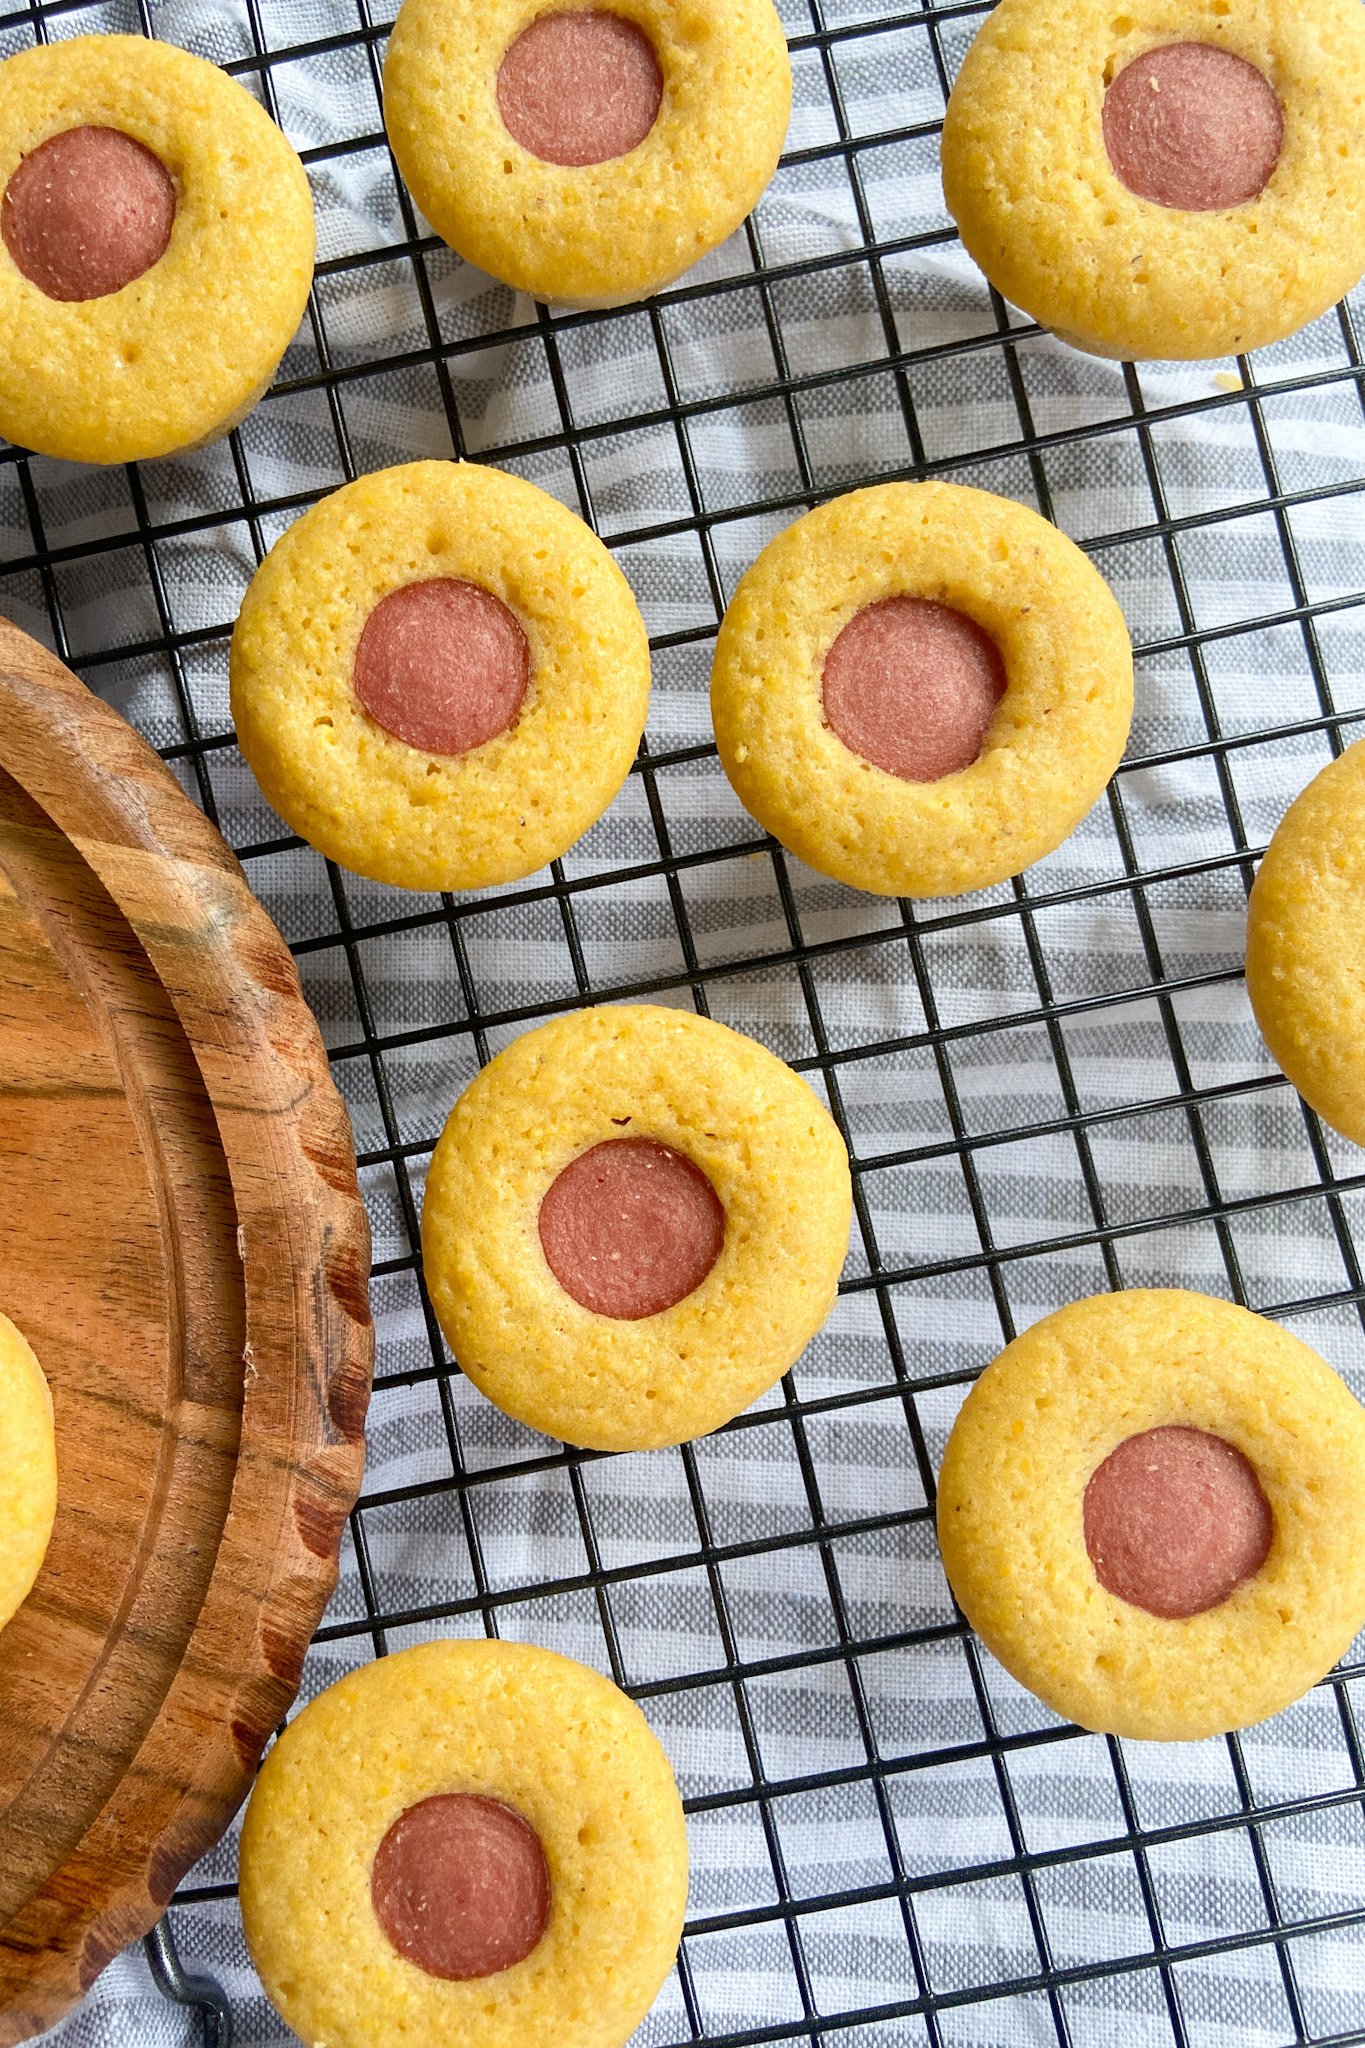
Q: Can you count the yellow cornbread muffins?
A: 10